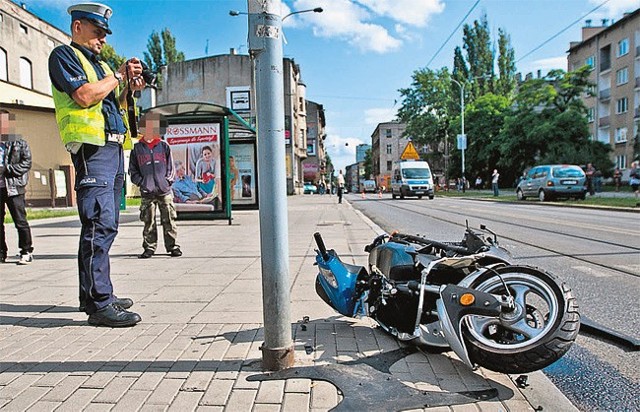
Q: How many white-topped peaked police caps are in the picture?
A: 1